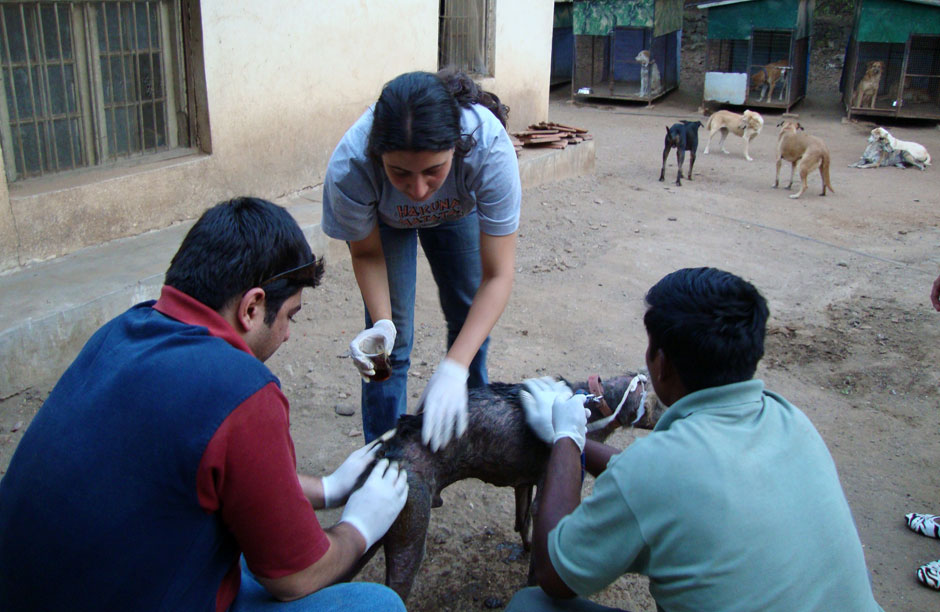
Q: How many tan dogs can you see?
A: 4